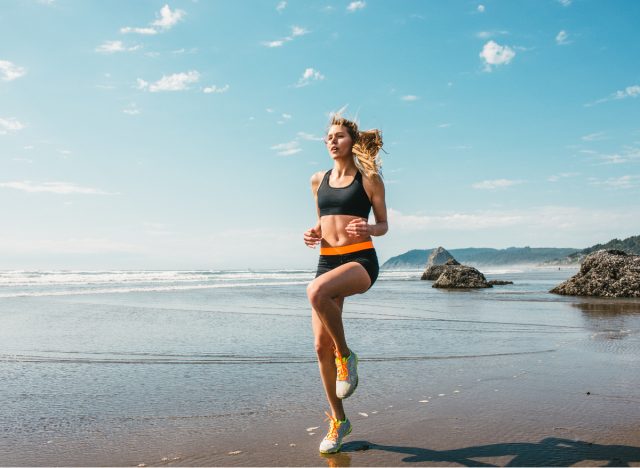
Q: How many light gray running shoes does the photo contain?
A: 2